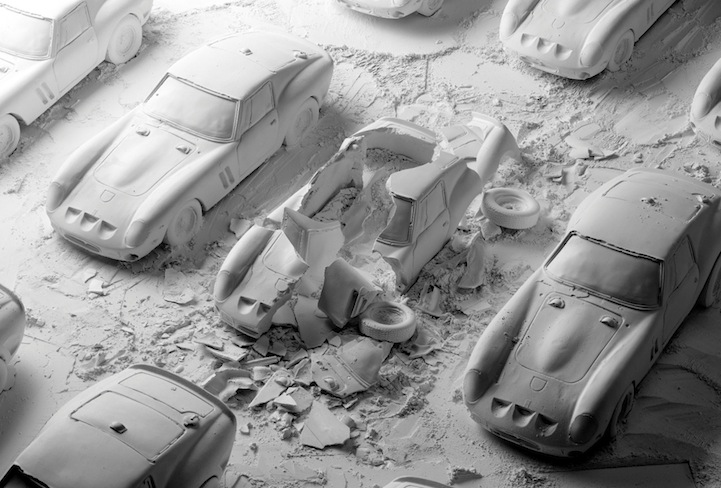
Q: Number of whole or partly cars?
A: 10